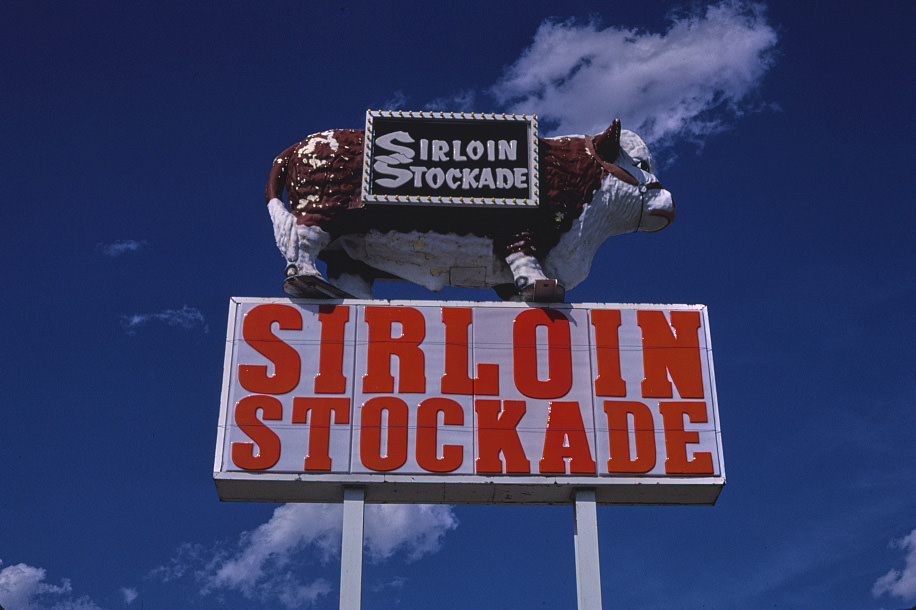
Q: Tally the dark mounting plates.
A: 2